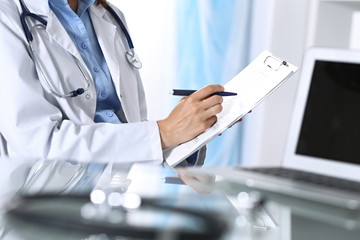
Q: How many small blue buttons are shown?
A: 4